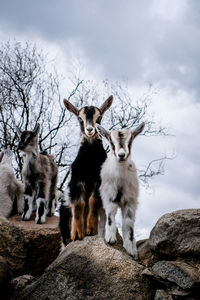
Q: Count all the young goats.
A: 4